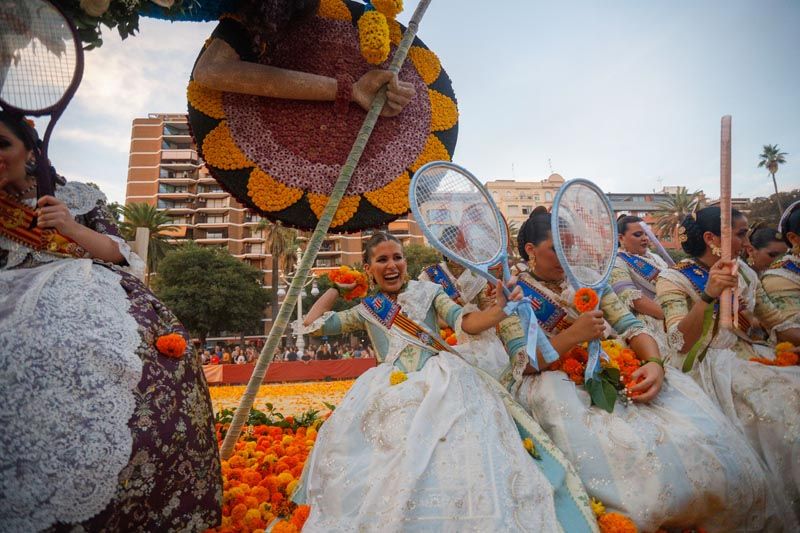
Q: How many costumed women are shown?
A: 8